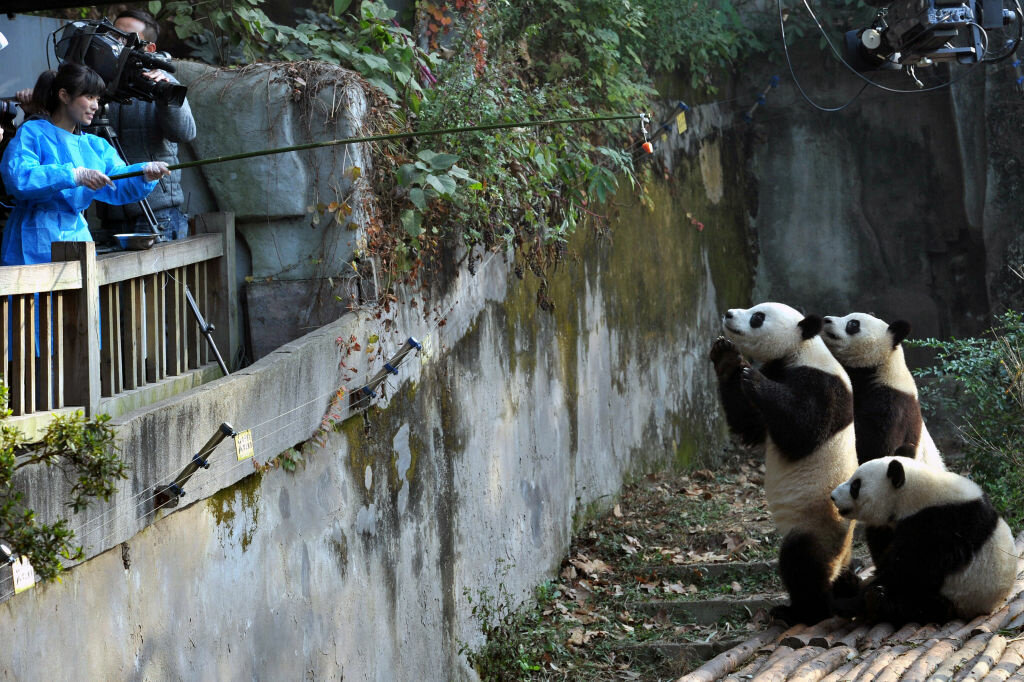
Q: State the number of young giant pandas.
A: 3